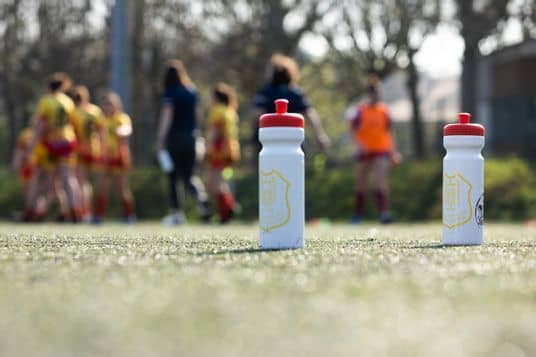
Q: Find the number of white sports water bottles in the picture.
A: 2